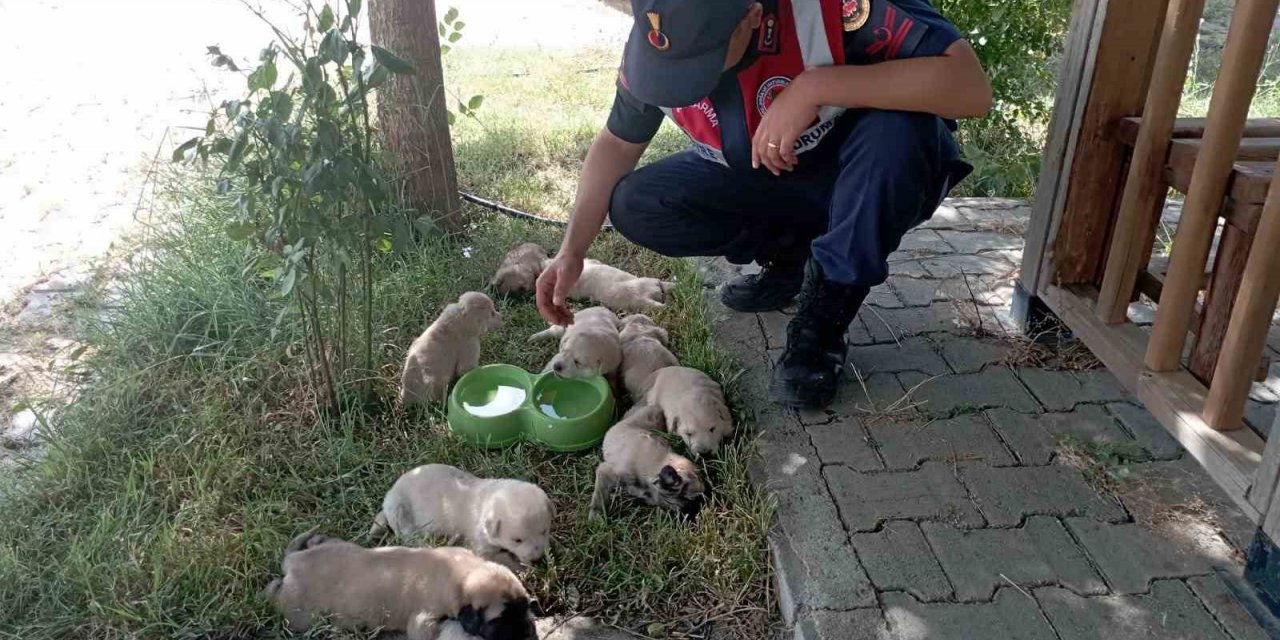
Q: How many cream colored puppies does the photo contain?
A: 7